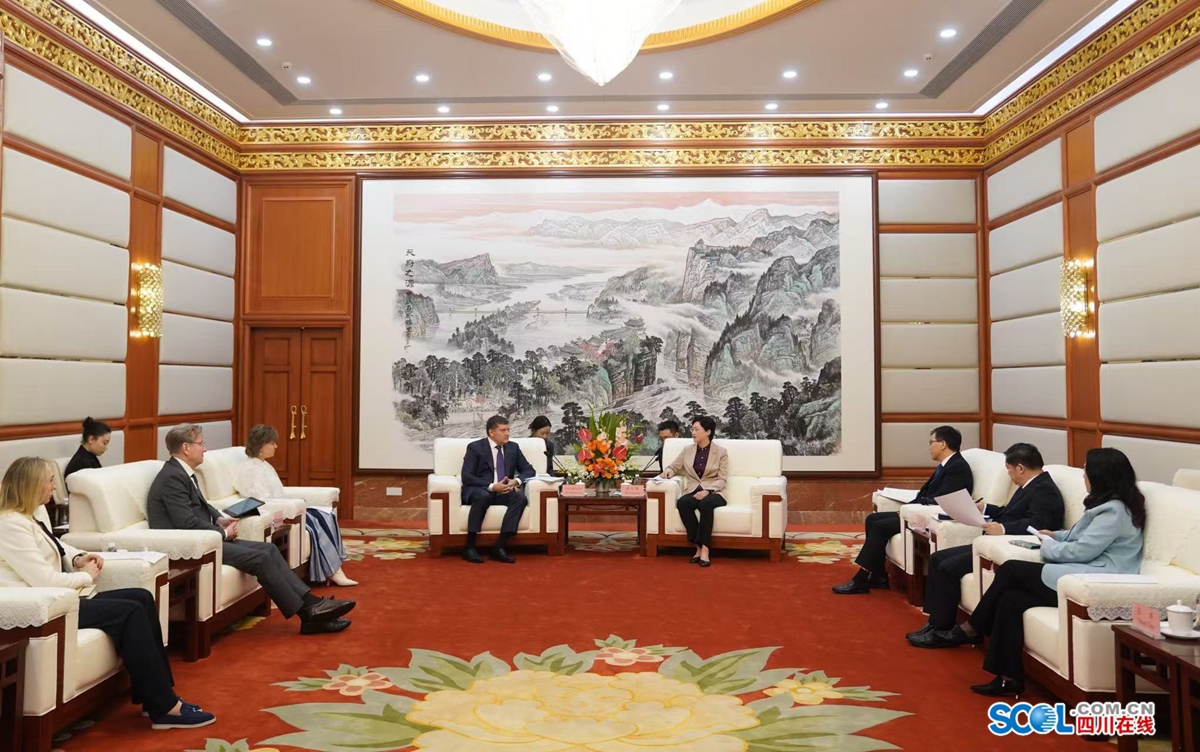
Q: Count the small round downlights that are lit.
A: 14